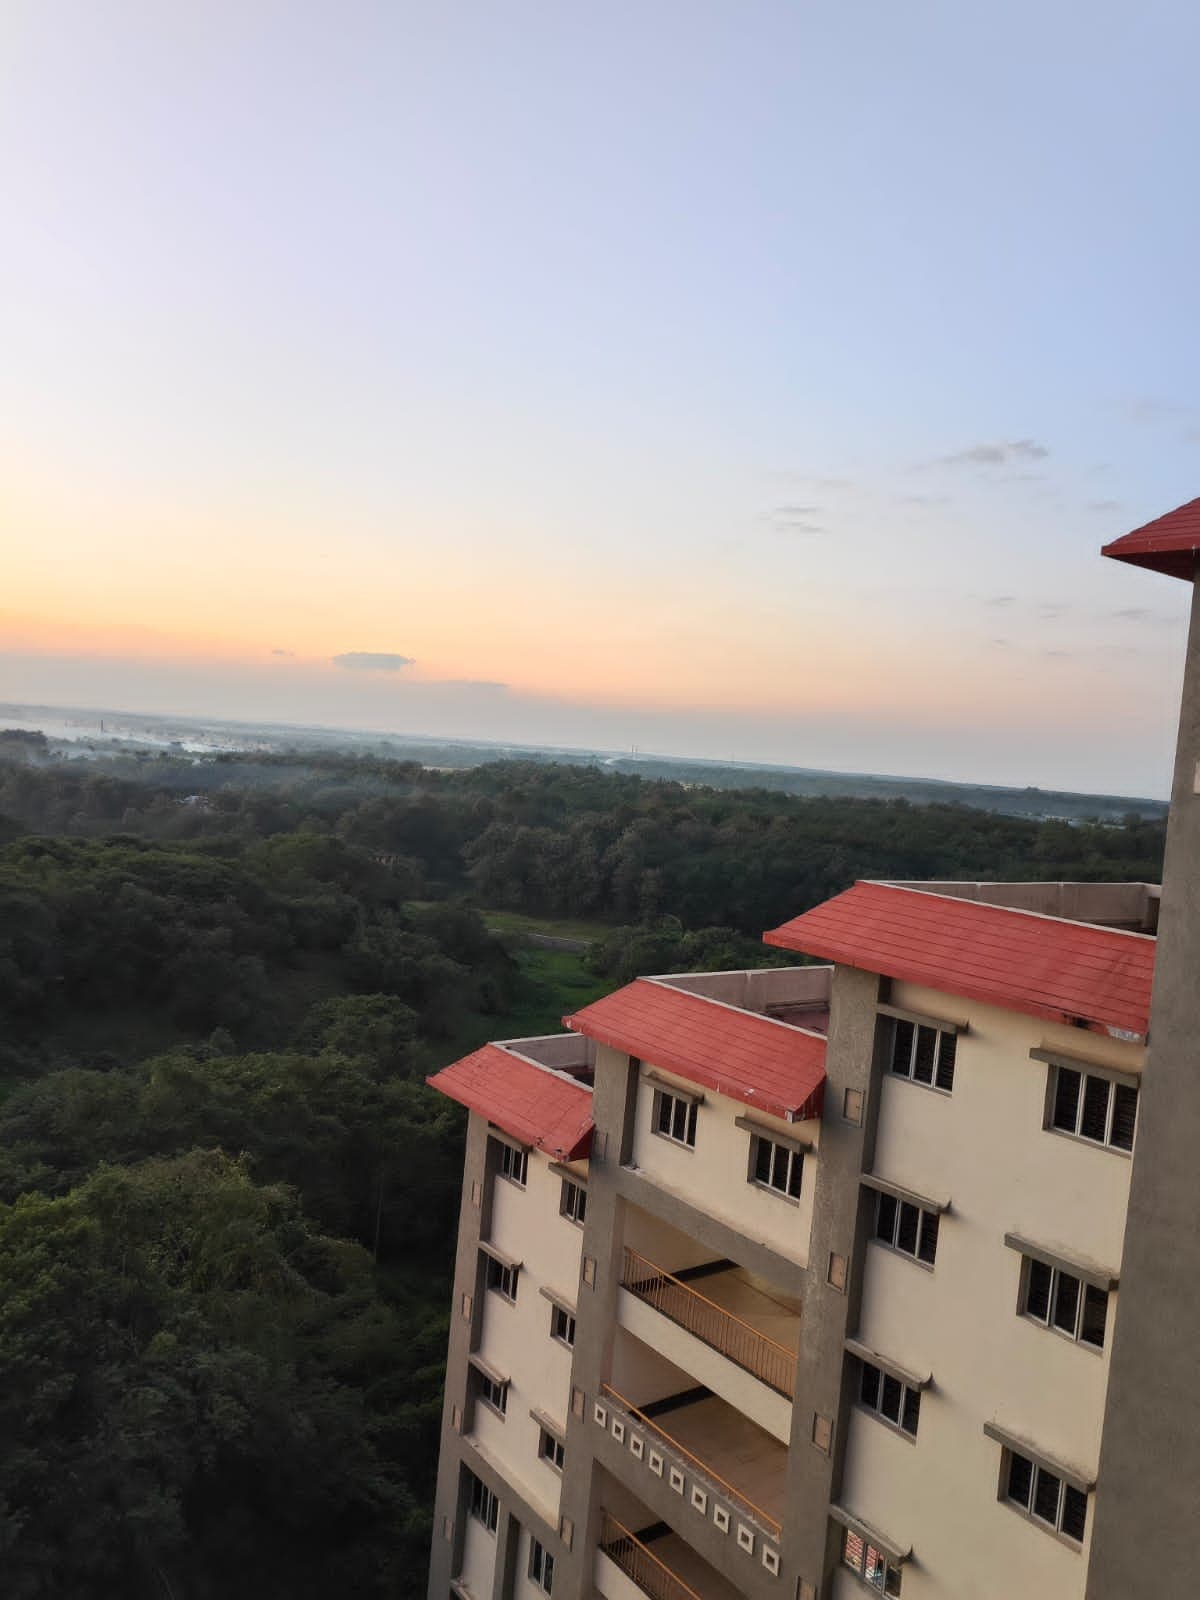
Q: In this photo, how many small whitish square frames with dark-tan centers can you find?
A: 9